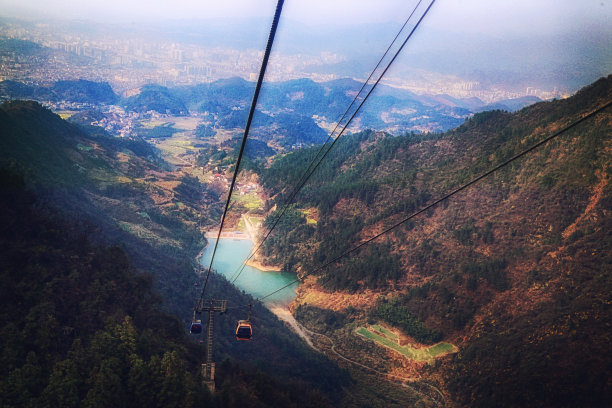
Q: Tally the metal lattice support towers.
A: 1